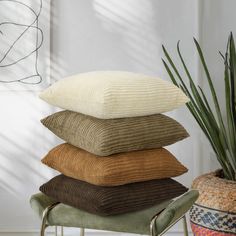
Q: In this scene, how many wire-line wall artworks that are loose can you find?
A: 1